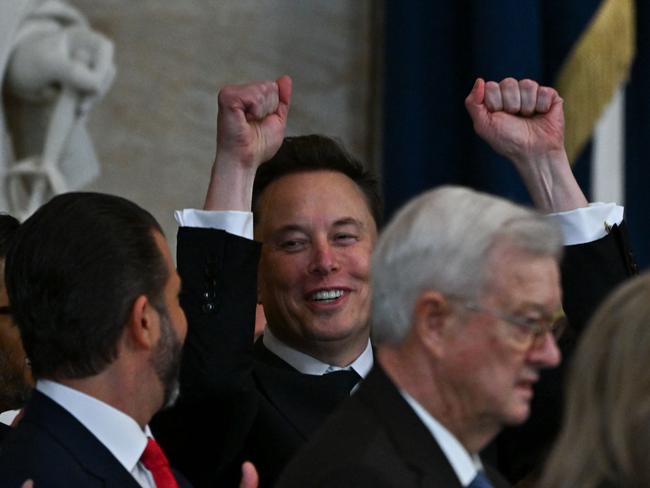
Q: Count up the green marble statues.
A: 0